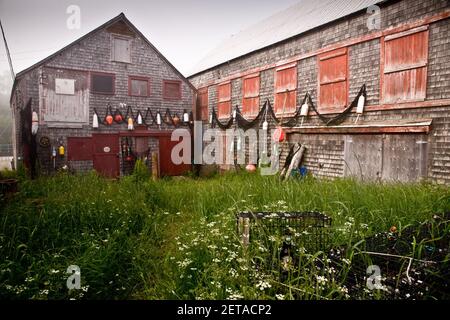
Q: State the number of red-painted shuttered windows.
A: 6